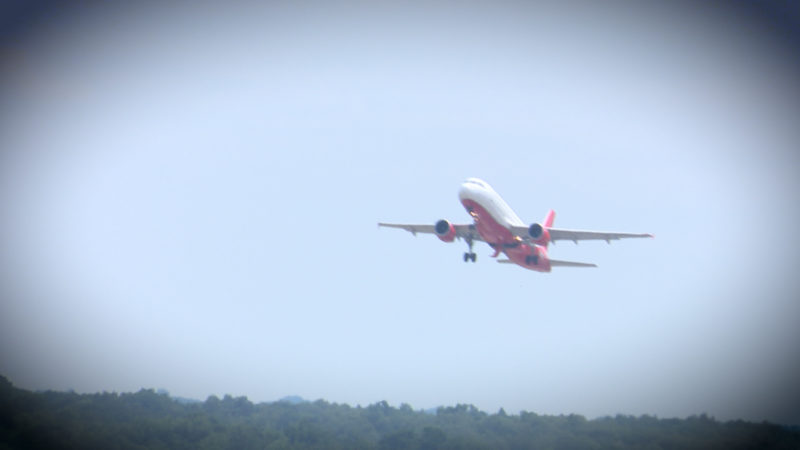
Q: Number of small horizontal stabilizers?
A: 2